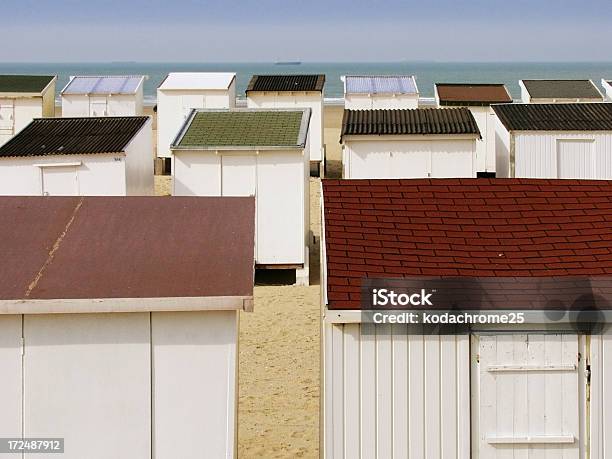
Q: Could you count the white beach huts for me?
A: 14